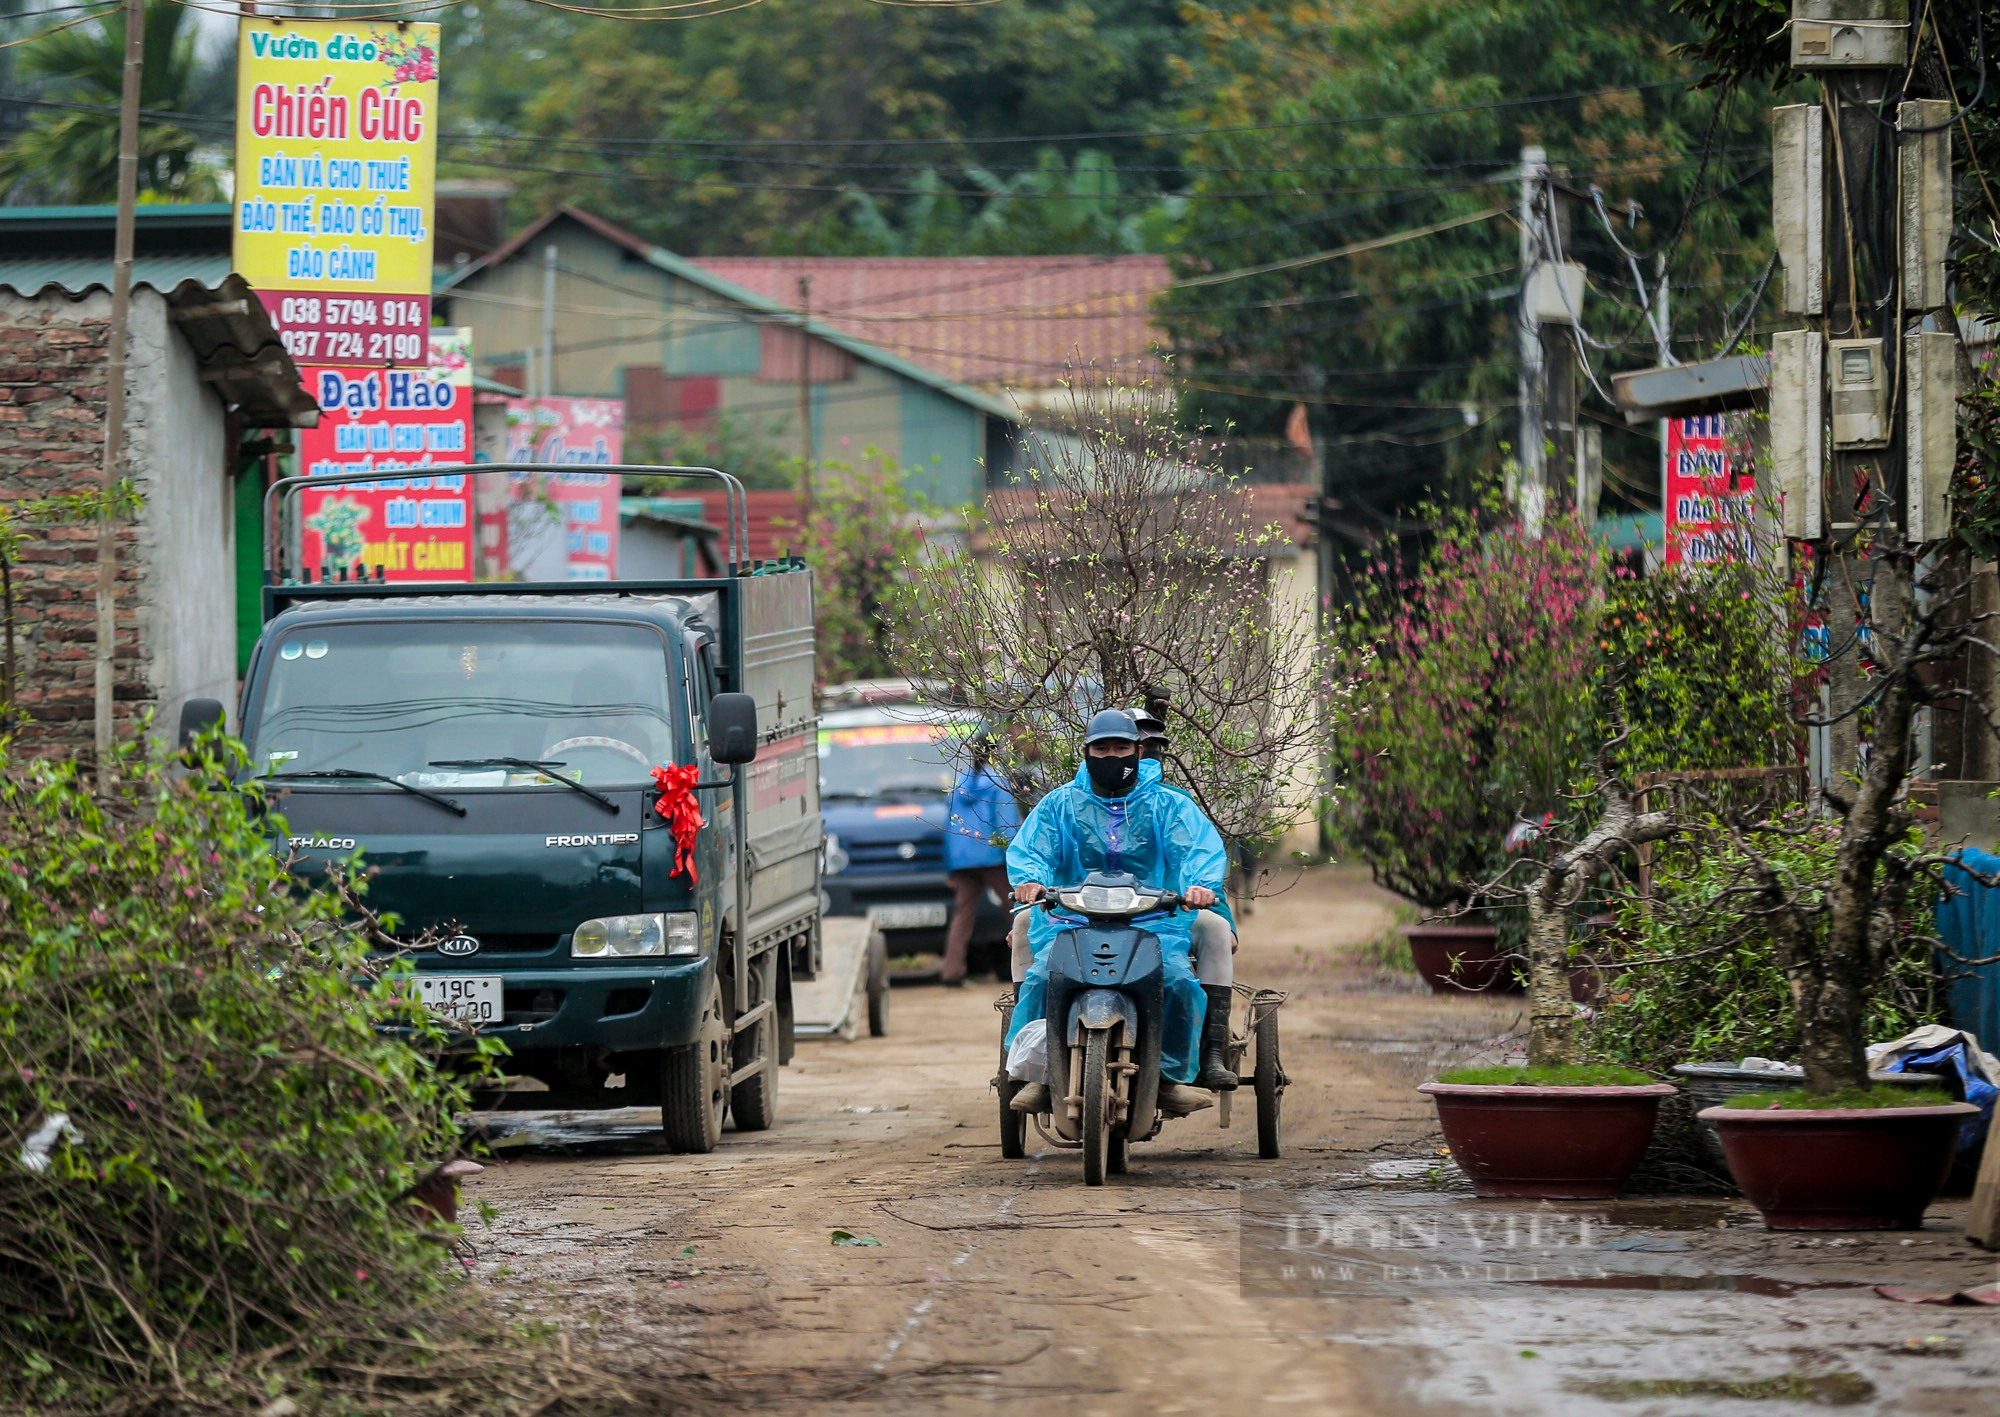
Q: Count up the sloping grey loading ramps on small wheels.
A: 1